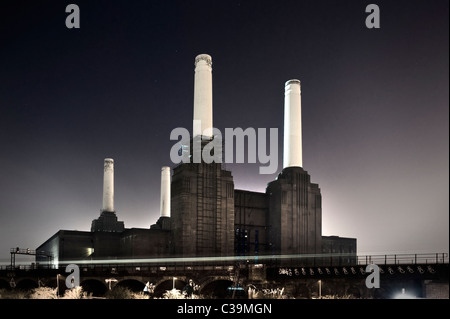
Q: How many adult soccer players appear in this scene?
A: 0